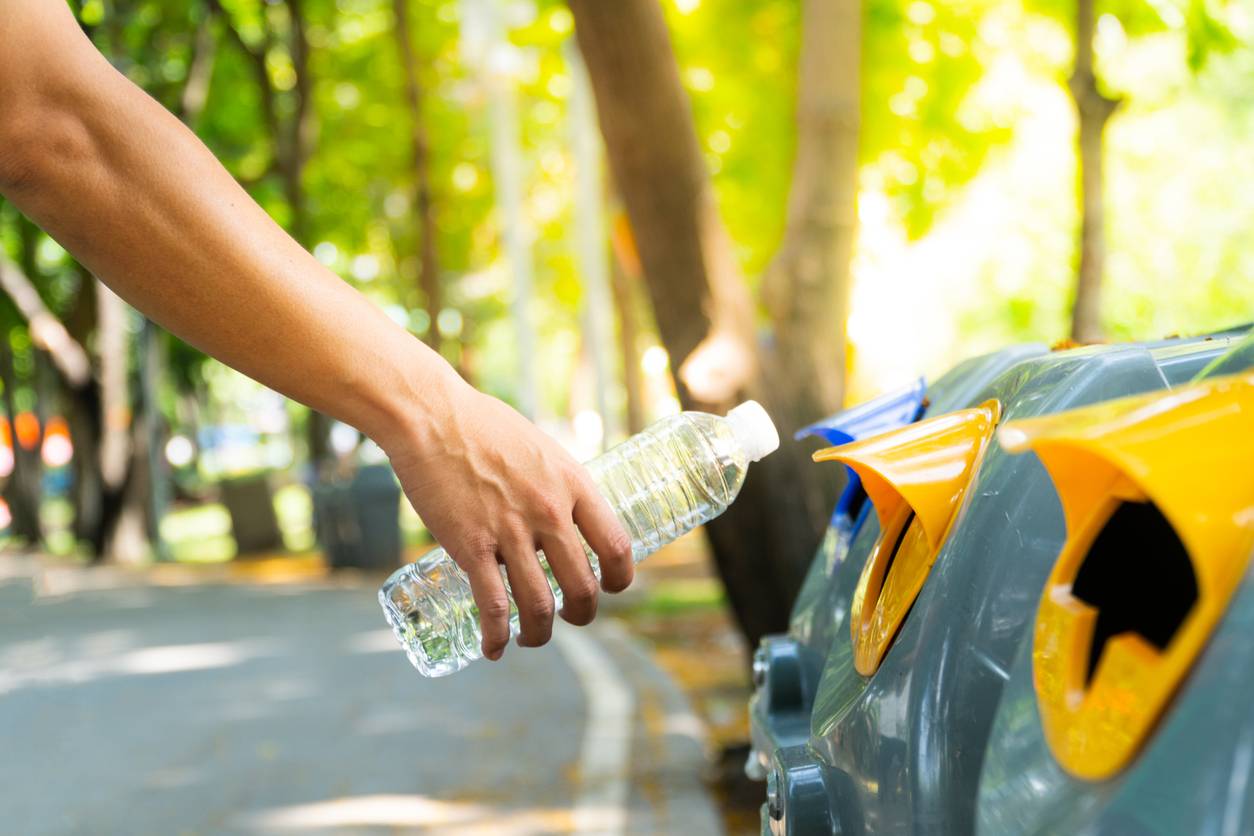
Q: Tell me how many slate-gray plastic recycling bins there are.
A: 3